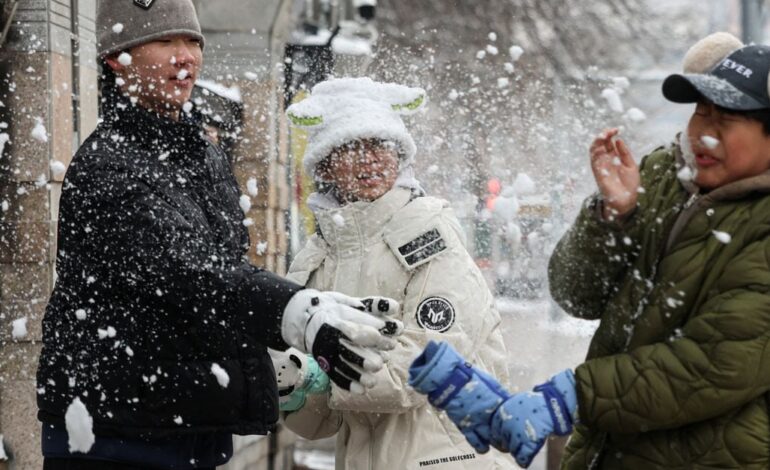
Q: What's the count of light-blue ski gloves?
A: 2